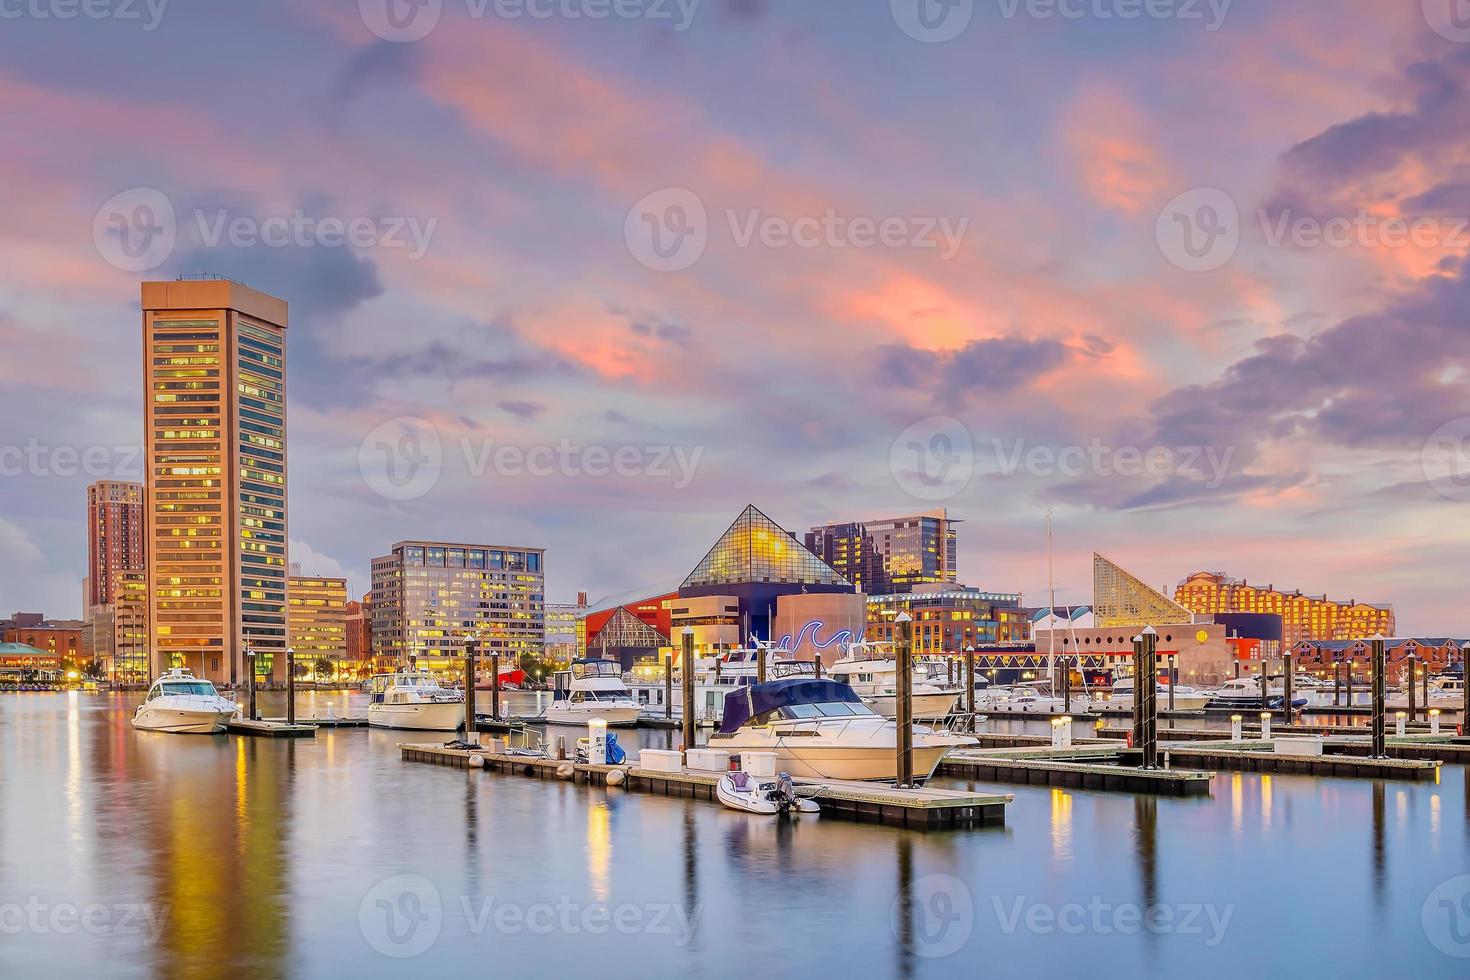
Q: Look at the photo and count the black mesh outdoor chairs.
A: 0